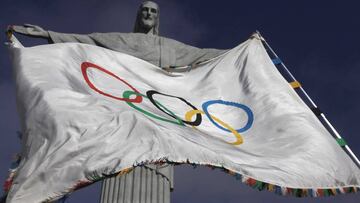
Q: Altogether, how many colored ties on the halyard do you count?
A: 4